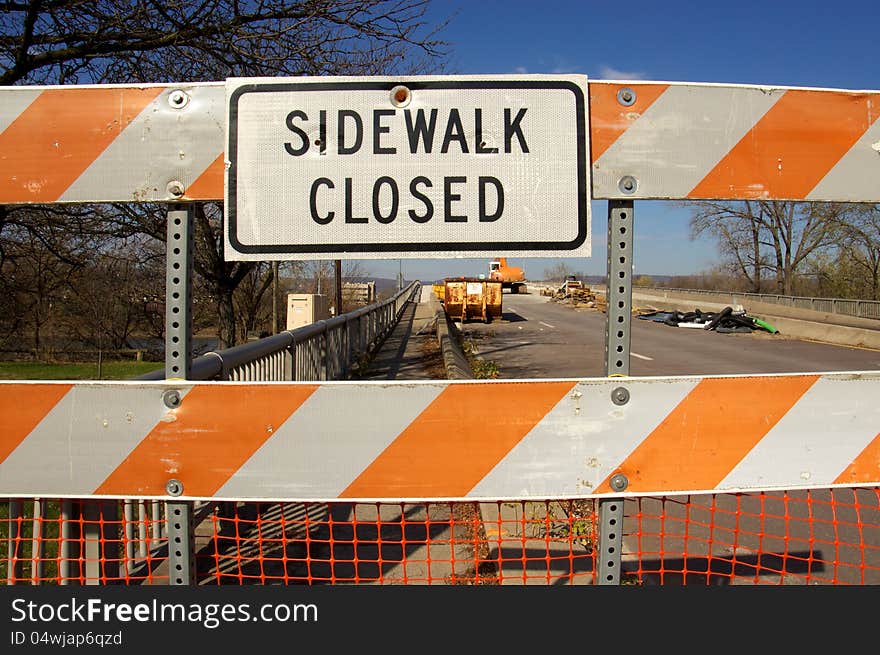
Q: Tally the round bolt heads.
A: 9